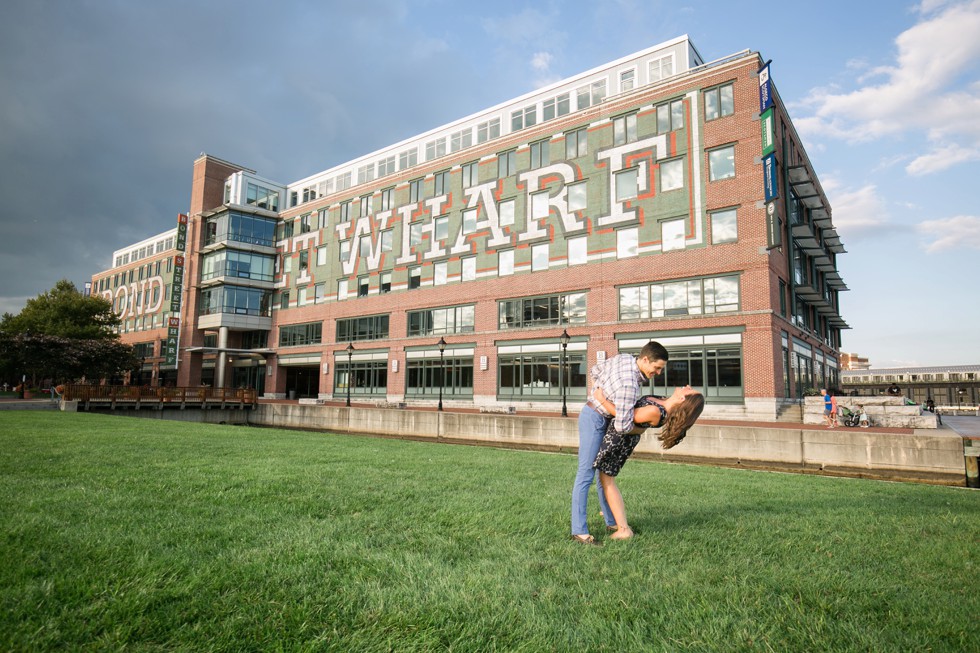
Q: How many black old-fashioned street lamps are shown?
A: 3